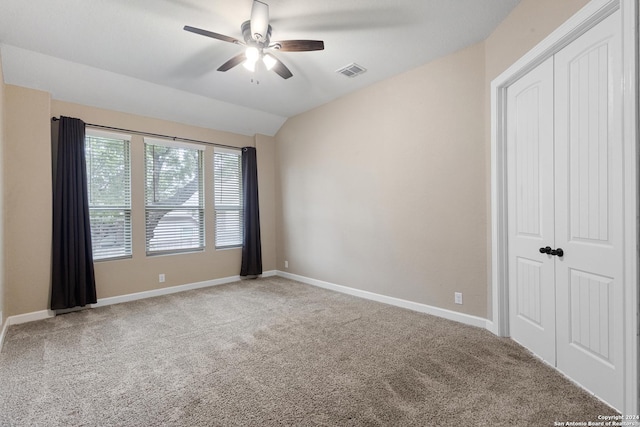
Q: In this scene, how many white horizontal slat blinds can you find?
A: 3